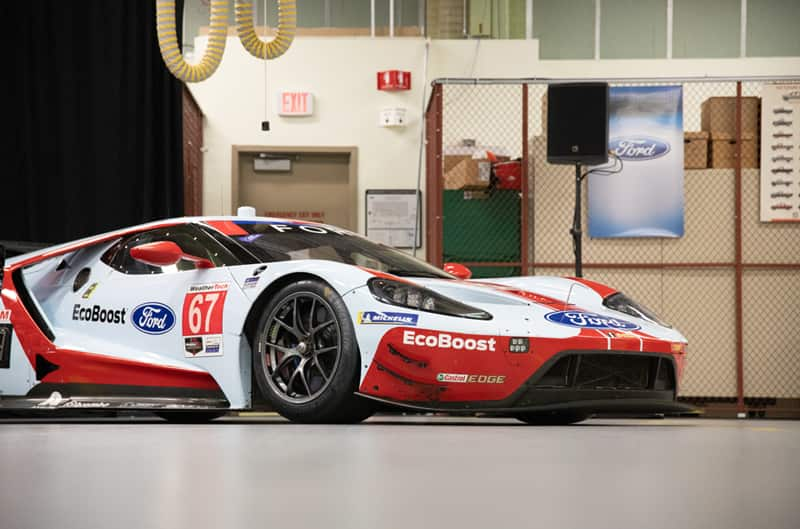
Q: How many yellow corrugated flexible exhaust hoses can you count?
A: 2